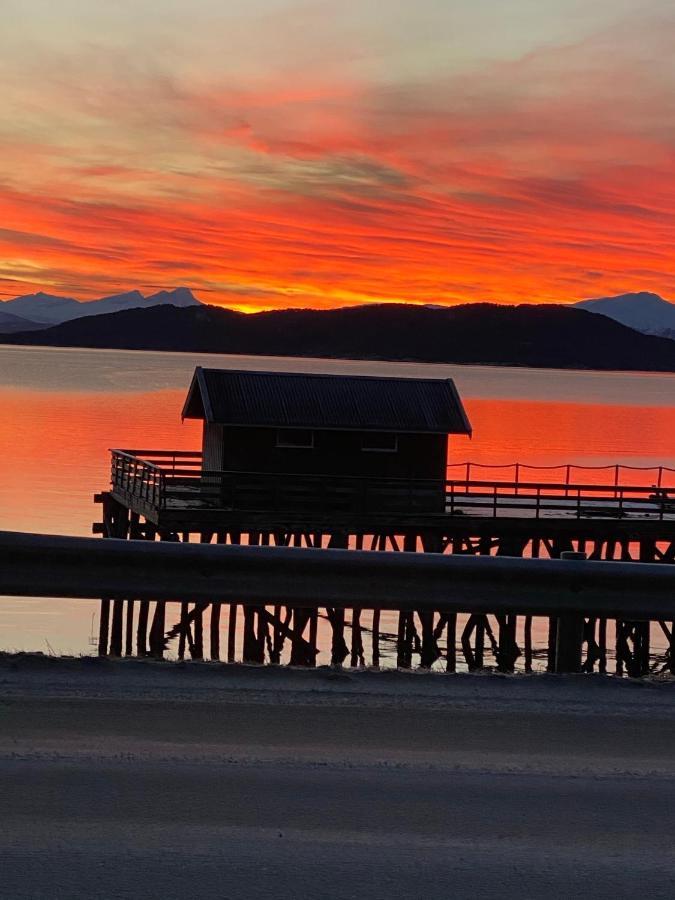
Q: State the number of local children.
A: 0